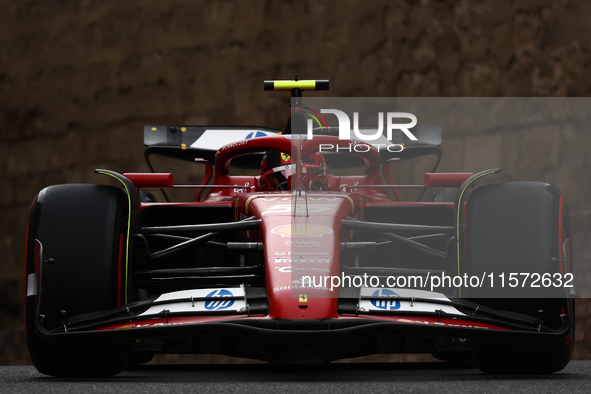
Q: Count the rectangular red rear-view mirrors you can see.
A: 2